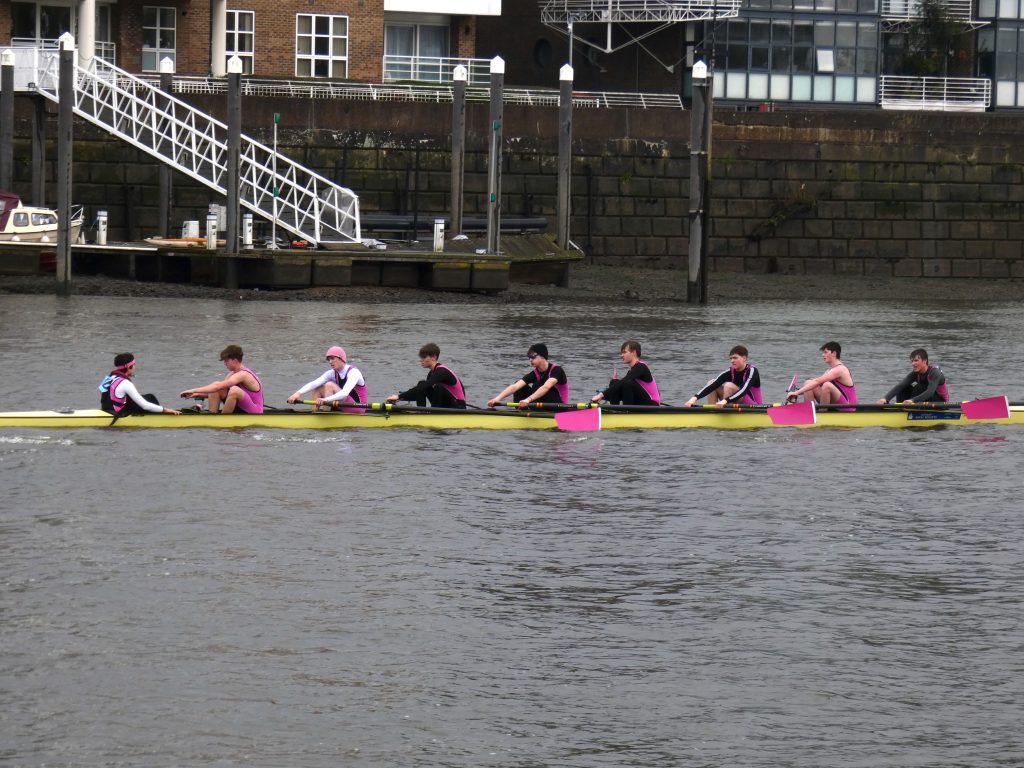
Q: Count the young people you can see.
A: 9